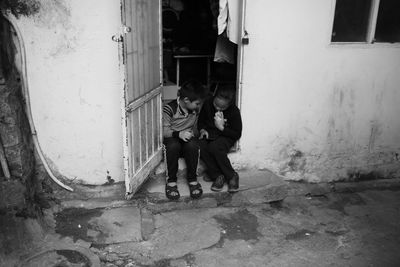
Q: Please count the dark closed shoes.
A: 2